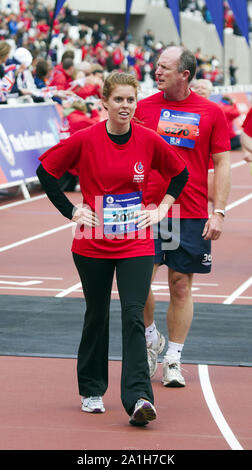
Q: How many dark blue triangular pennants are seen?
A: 5